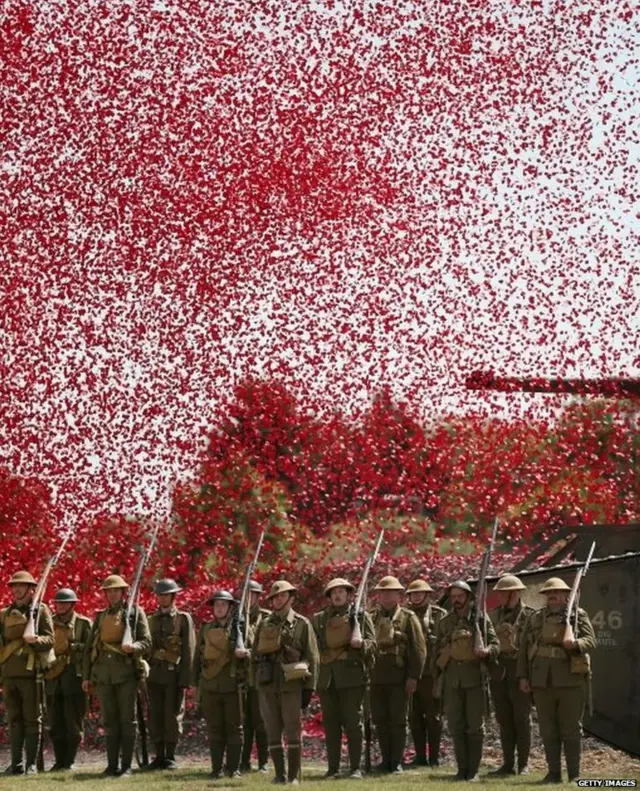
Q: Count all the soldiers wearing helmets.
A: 13